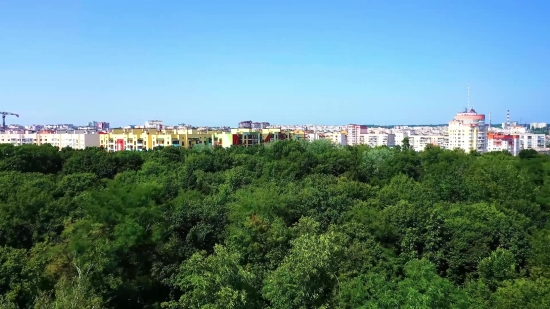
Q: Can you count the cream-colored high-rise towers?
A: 1